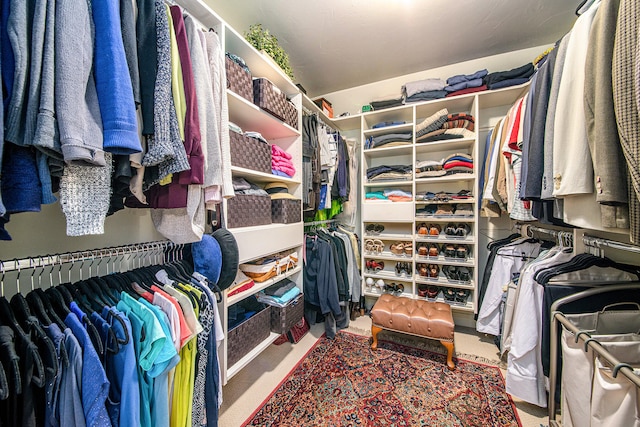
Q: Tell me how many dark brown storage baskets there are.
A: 8